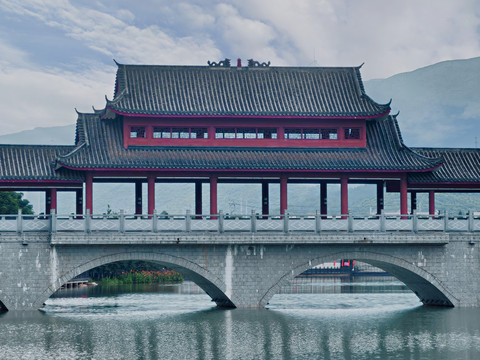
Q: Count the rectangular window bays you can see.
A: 5